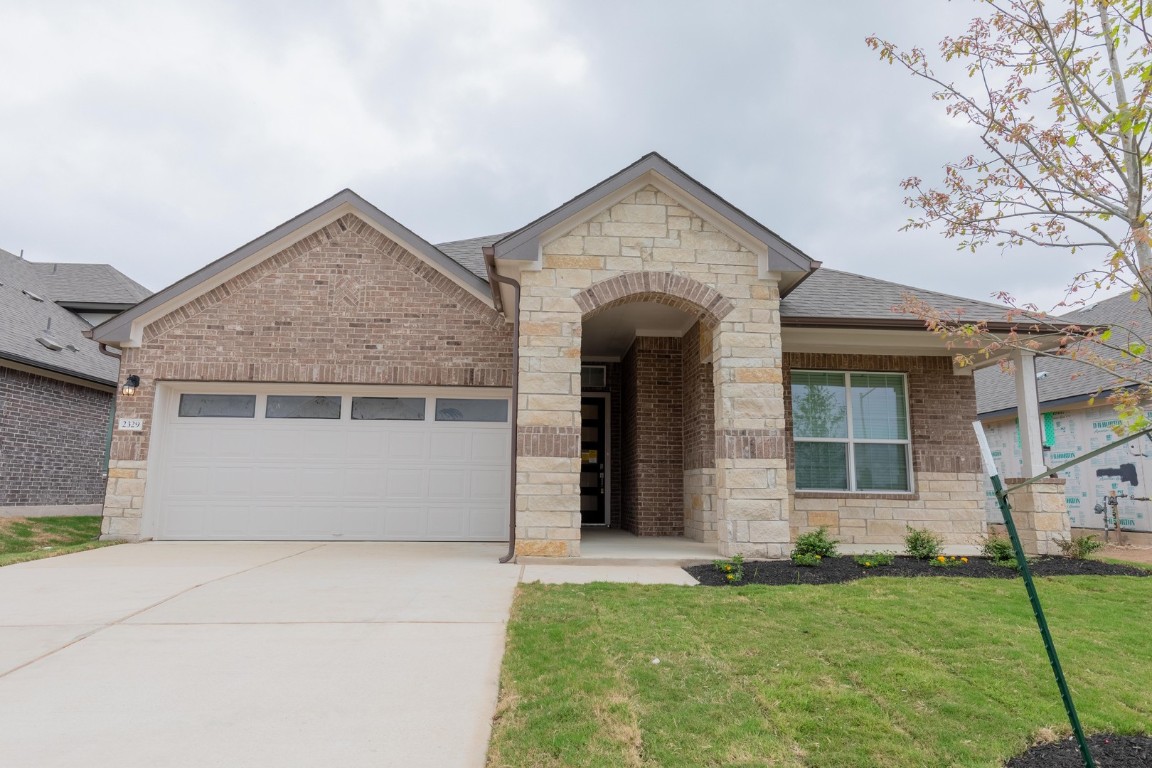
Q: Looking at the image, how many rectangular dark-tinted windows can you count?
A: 4